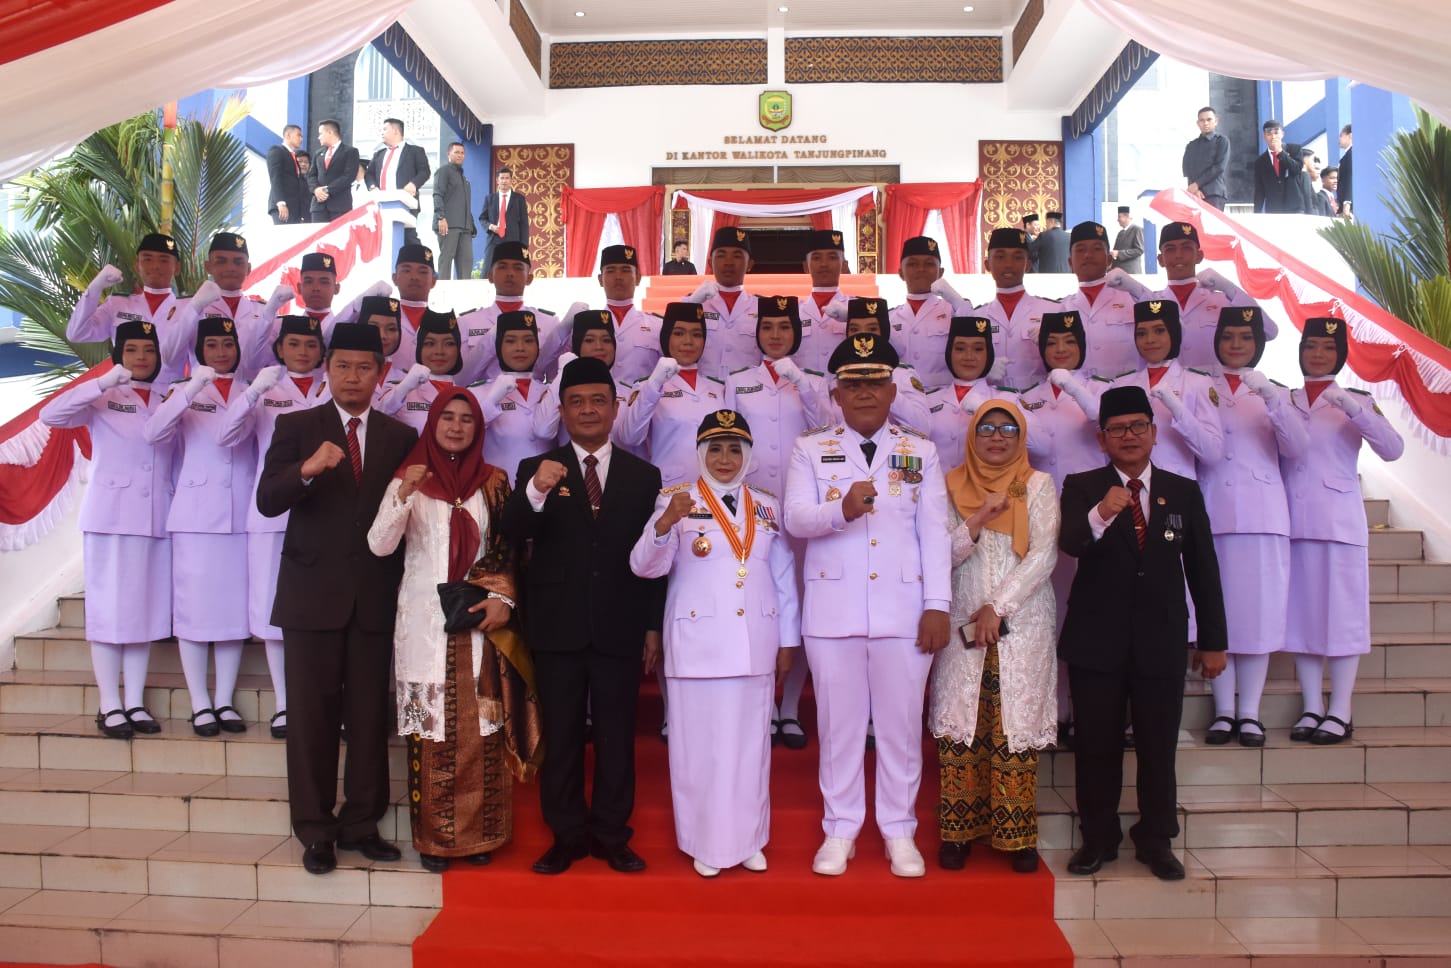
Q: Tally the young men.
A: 12